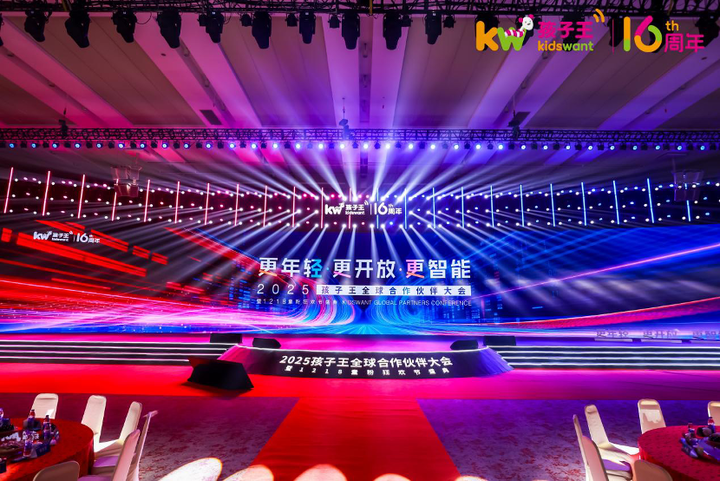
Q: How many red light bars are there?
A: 12